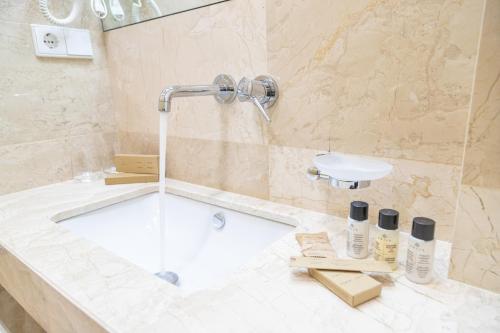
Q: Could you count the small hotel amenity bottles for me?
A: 3